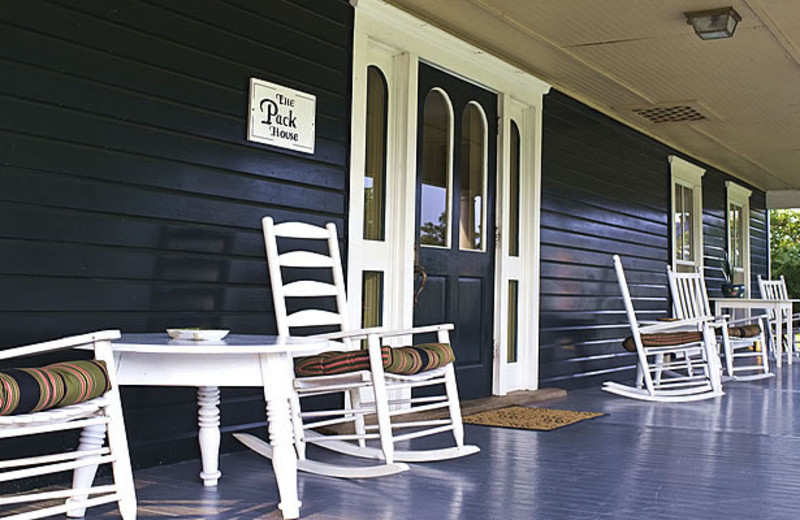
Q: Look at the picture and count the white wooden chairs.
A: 5